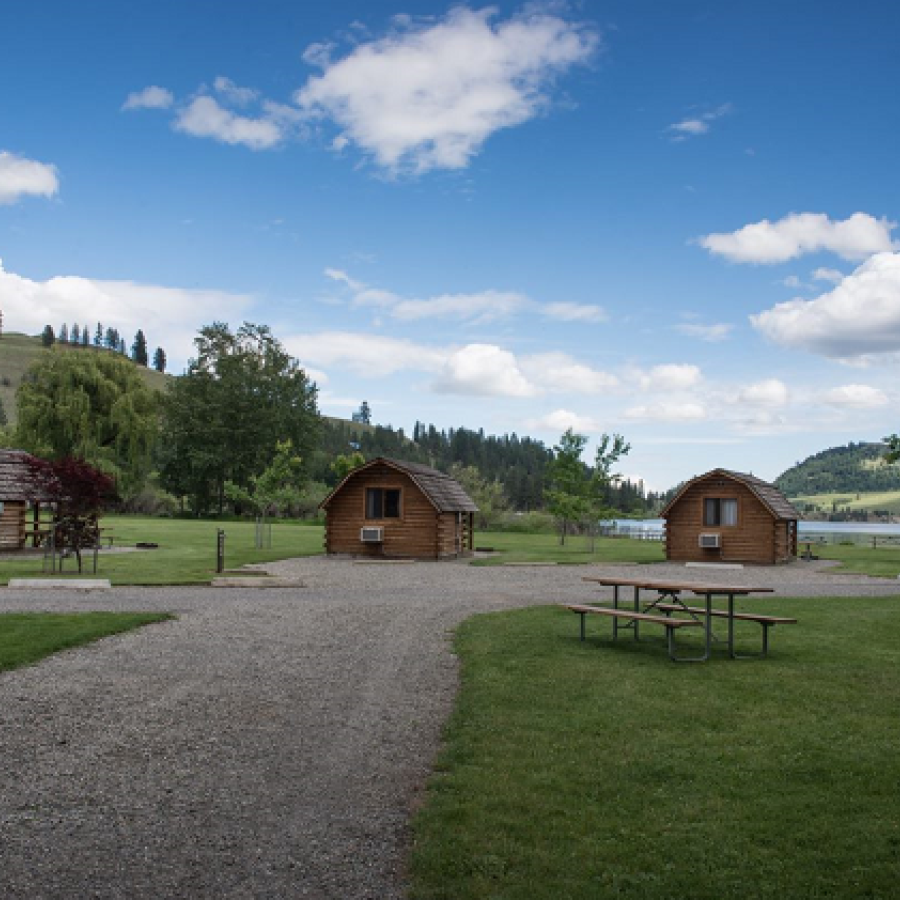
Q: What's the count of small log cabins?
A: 3